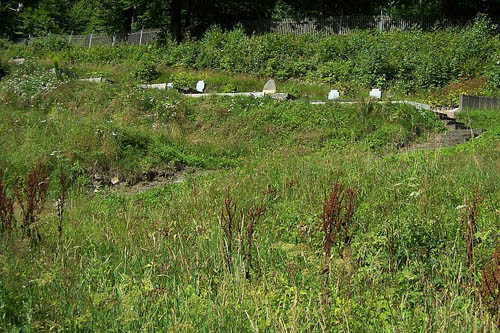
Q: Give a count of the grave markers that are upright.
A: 4